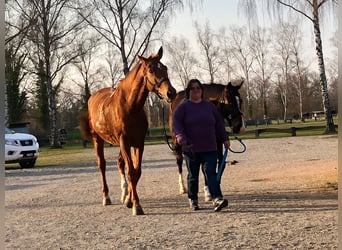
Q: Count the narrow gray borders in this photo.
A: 2